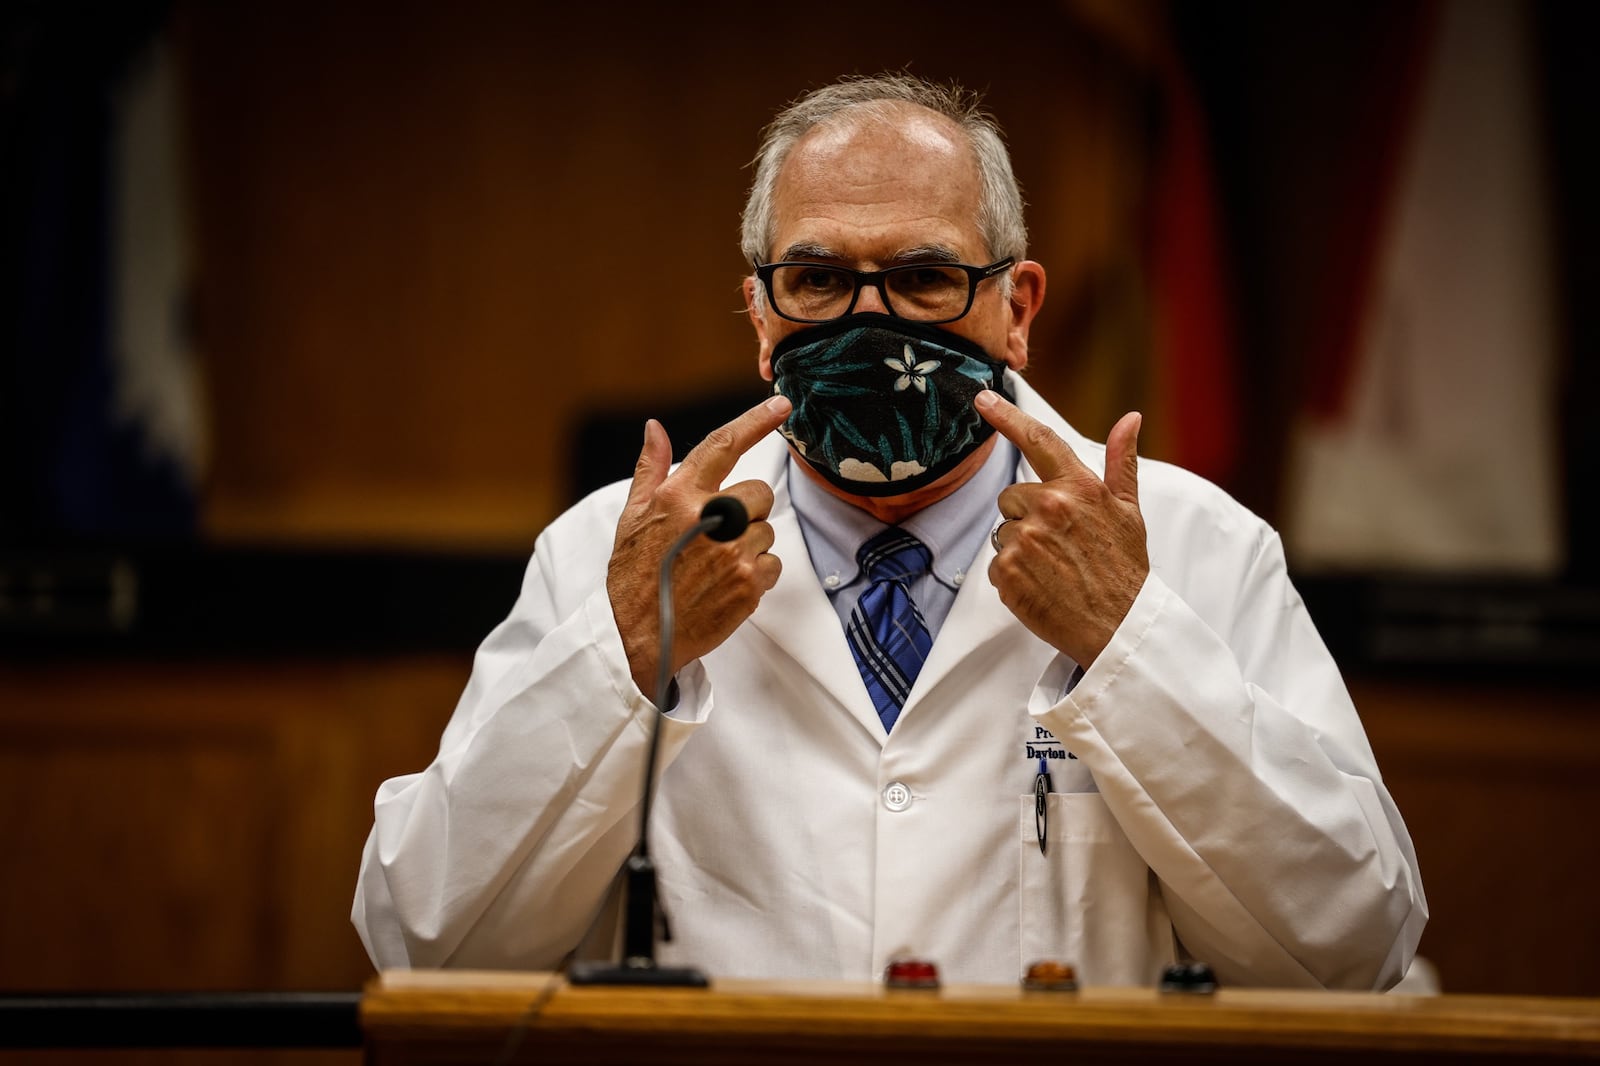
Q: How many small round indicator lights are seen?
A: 3